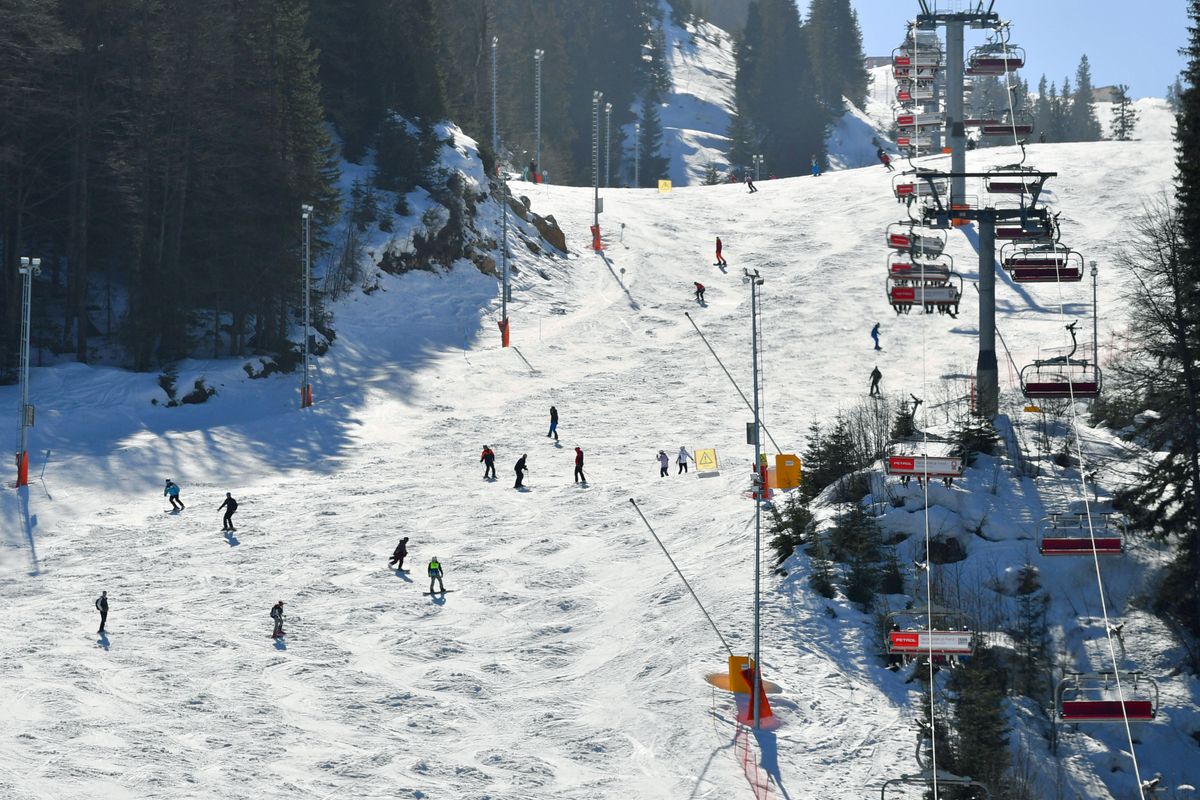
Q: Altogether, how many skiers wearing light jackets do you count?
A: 2